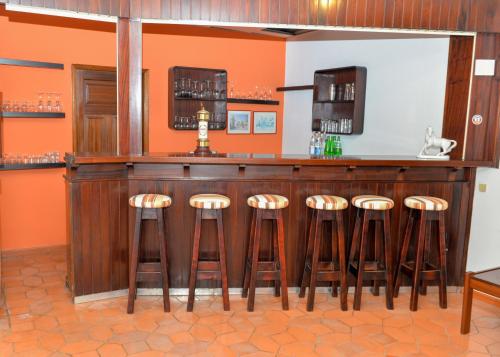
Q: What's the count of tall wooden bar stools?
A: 6